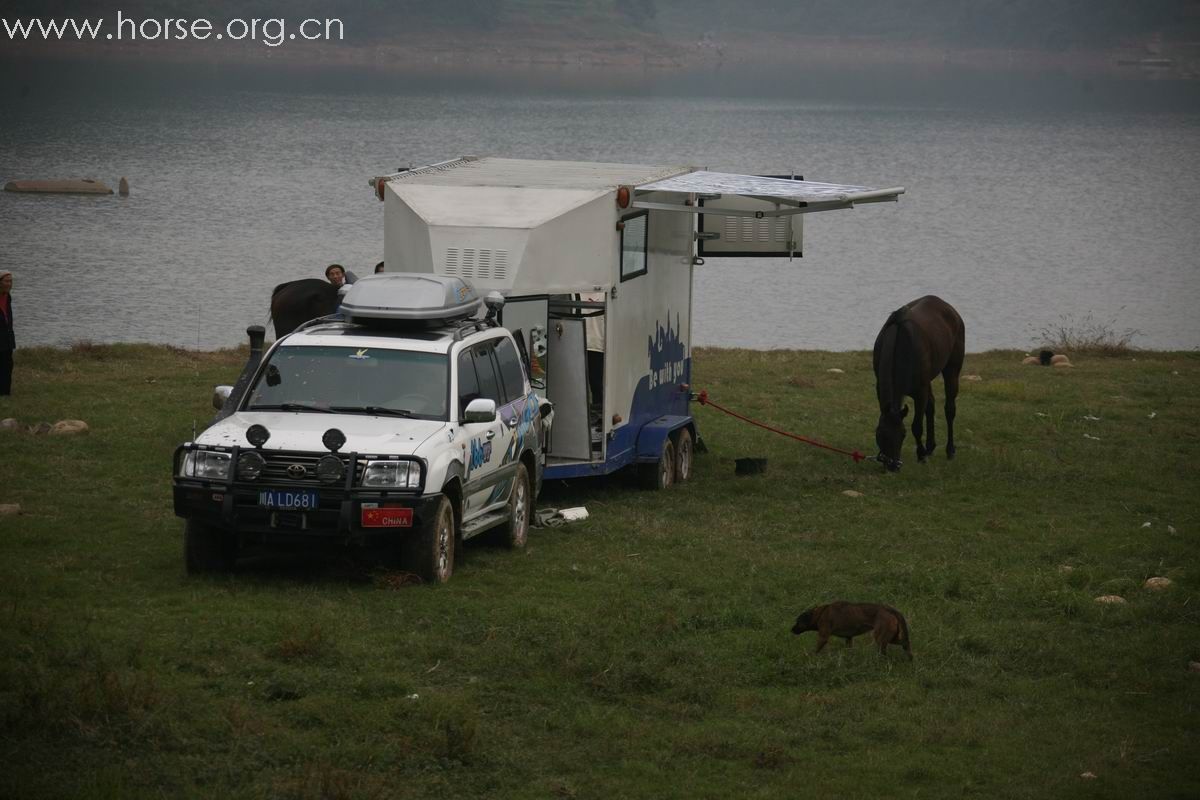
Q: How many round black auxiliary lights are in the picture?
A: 4